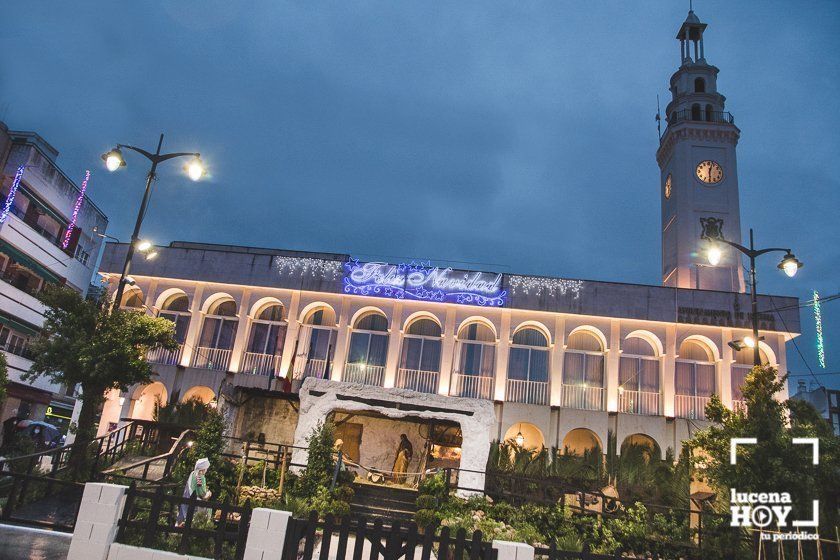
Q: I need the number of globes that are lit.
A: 4